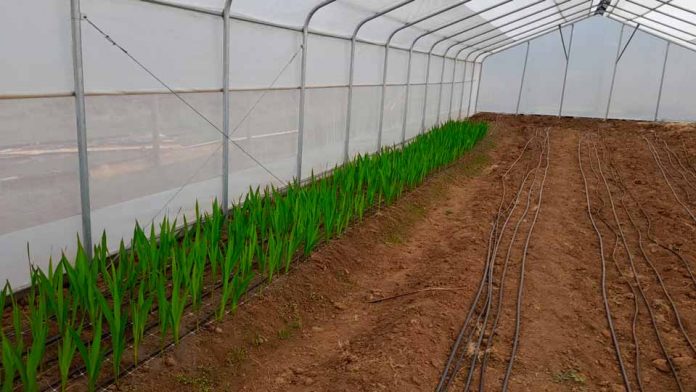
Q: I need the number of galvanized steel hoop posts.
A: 12